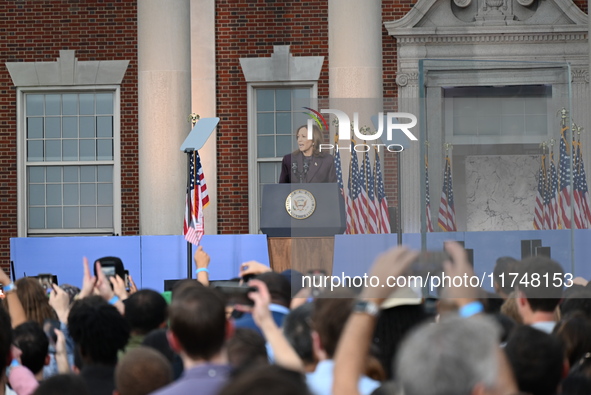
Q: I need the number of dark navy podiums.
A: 1